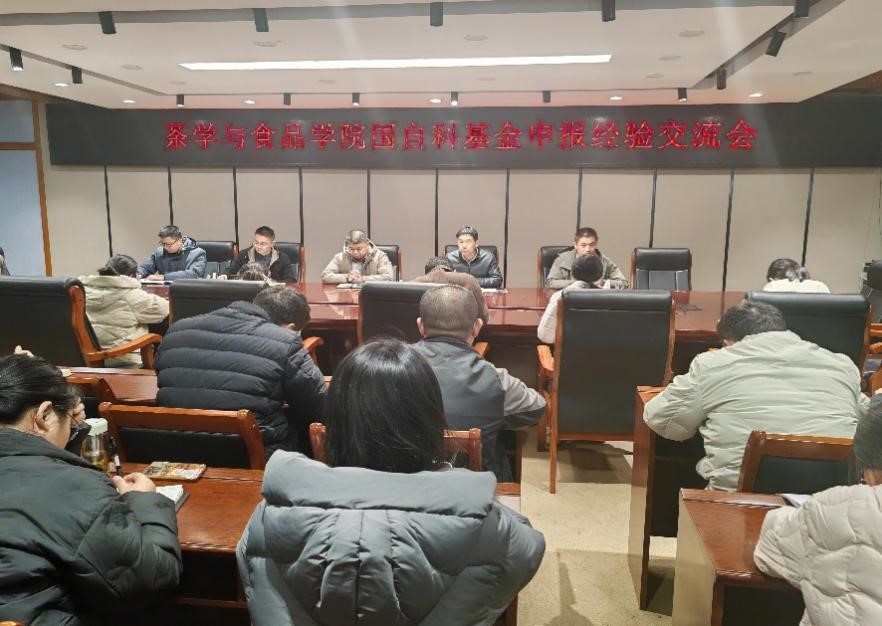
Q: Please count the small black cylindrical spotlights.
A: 15